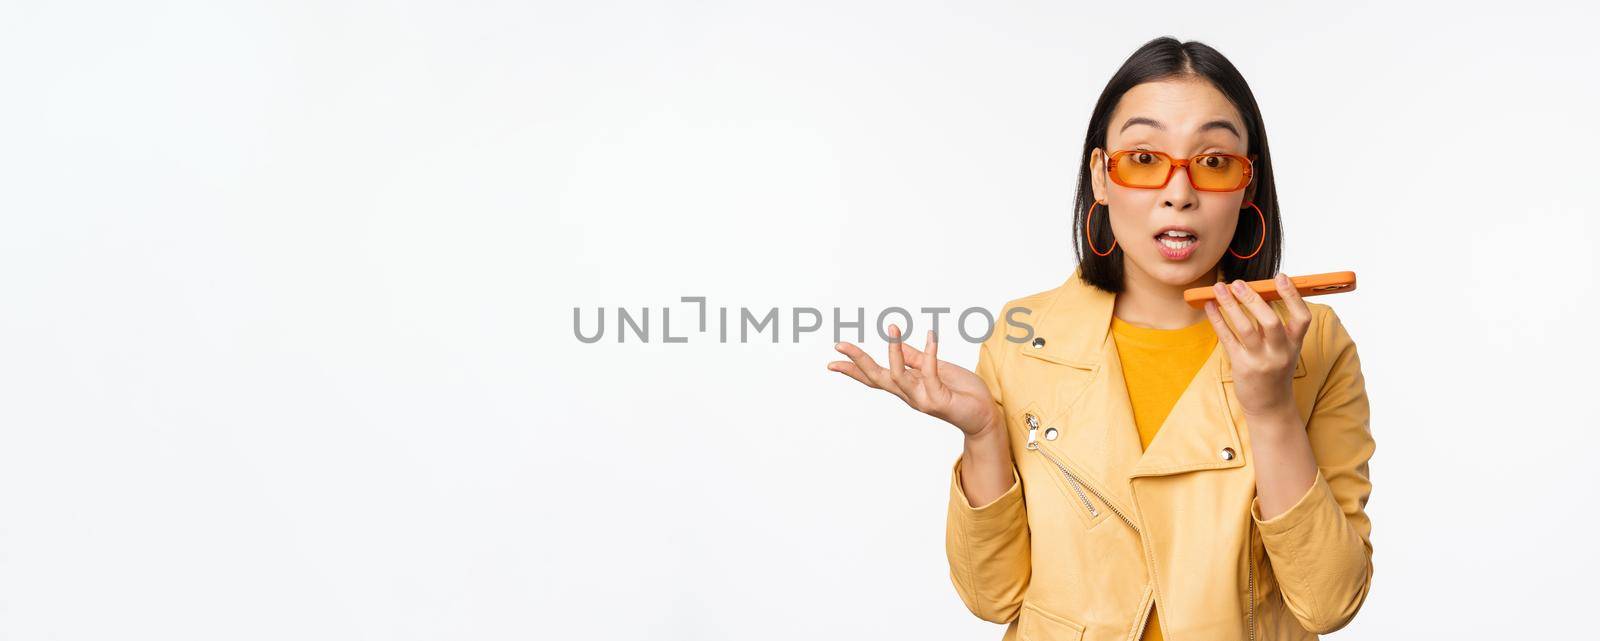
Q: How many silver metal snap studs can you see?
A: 3